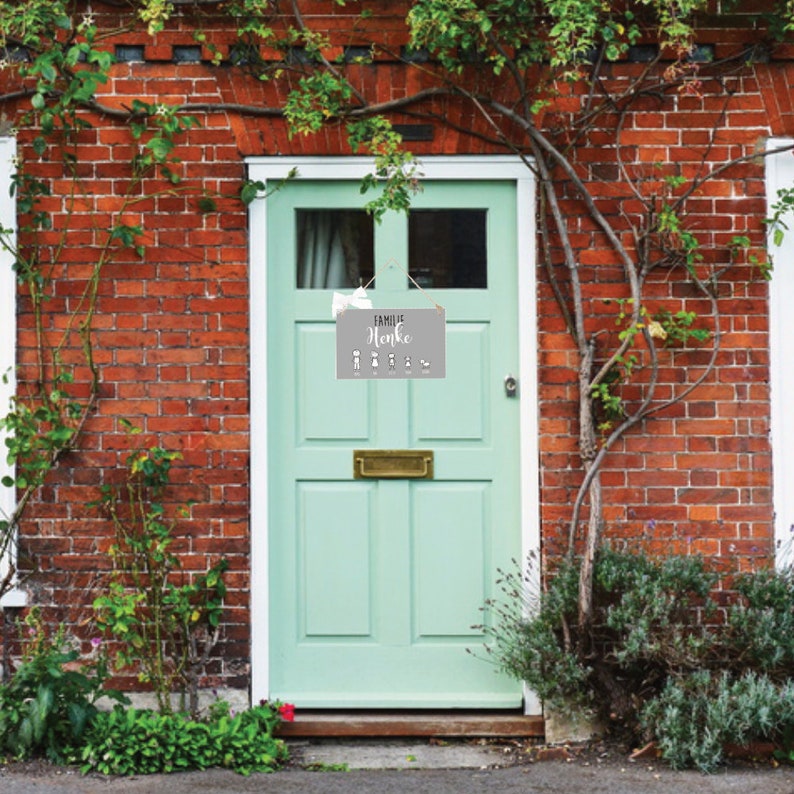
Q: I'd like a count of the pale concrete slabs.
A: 1